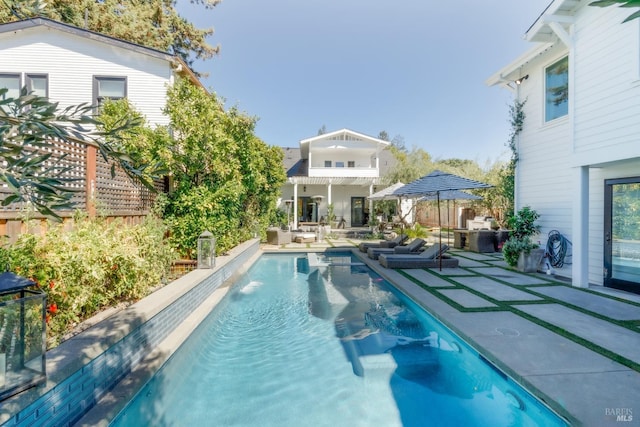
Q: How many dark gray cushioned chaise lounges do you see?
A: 3